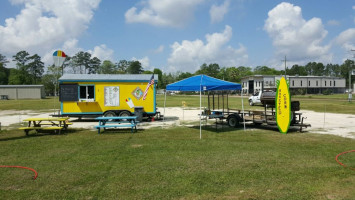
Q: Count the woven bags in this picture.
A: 0